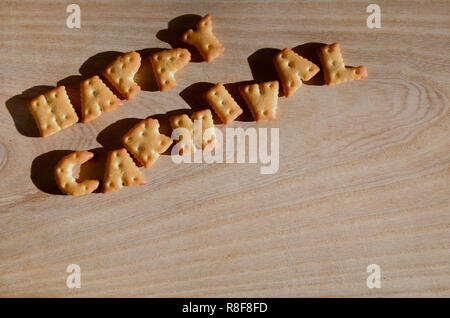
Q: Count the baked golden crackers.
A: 13